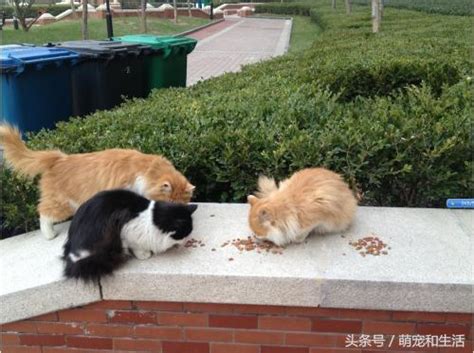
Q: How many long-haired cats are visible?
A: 3